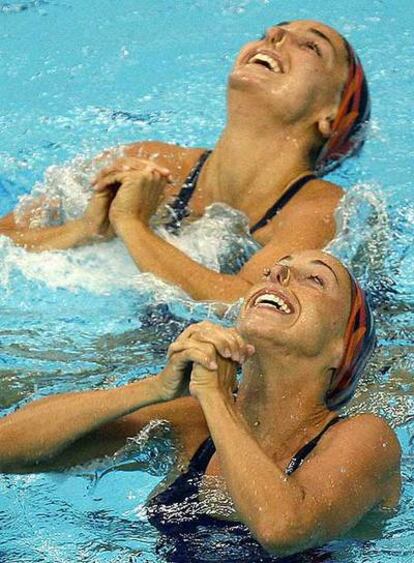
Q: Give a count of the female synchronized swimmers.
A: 2